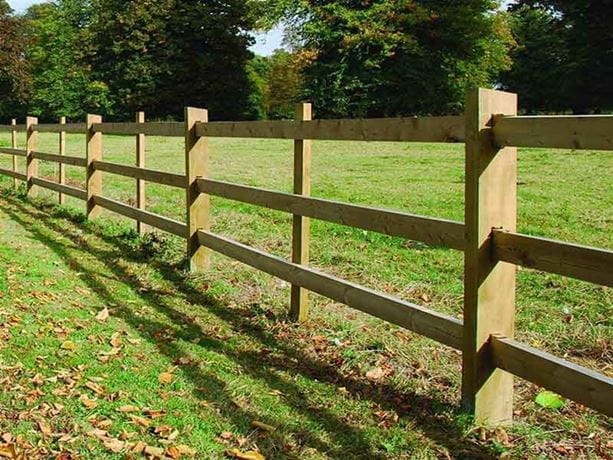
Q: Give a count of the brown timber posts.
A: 8